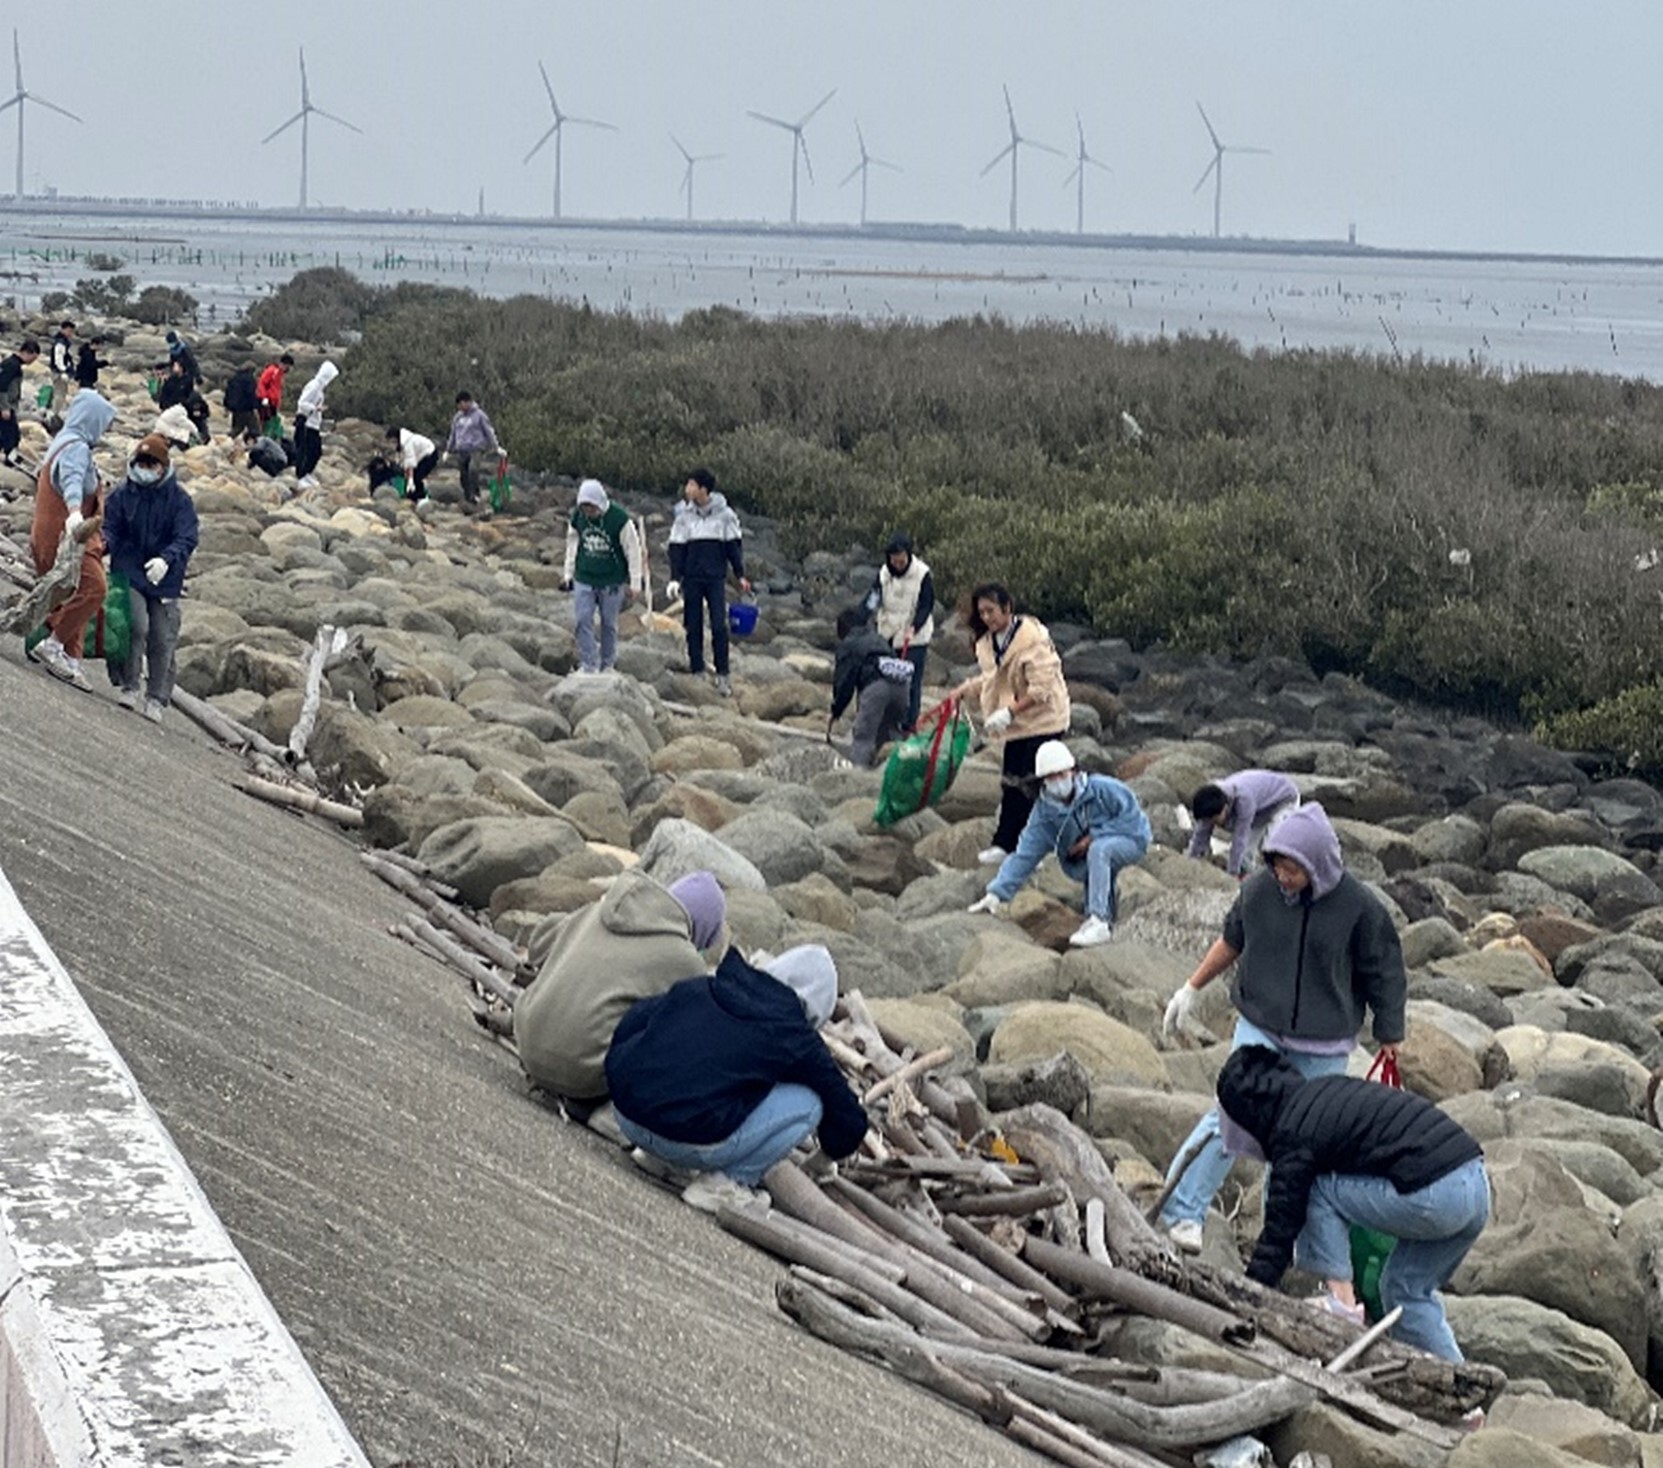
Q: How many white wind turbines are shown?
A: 9